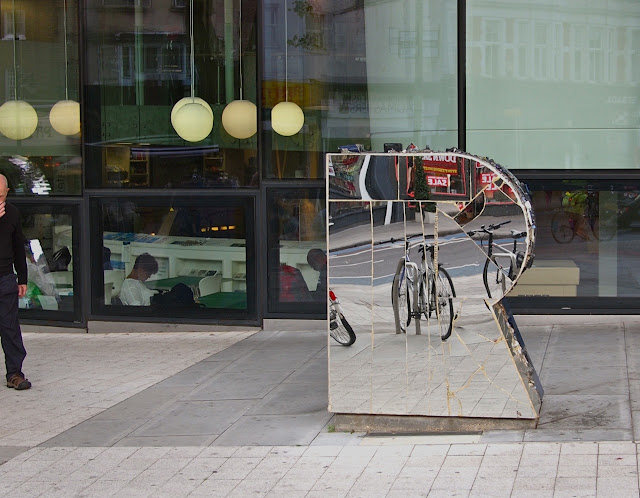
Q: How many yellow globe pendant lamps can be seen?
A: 6